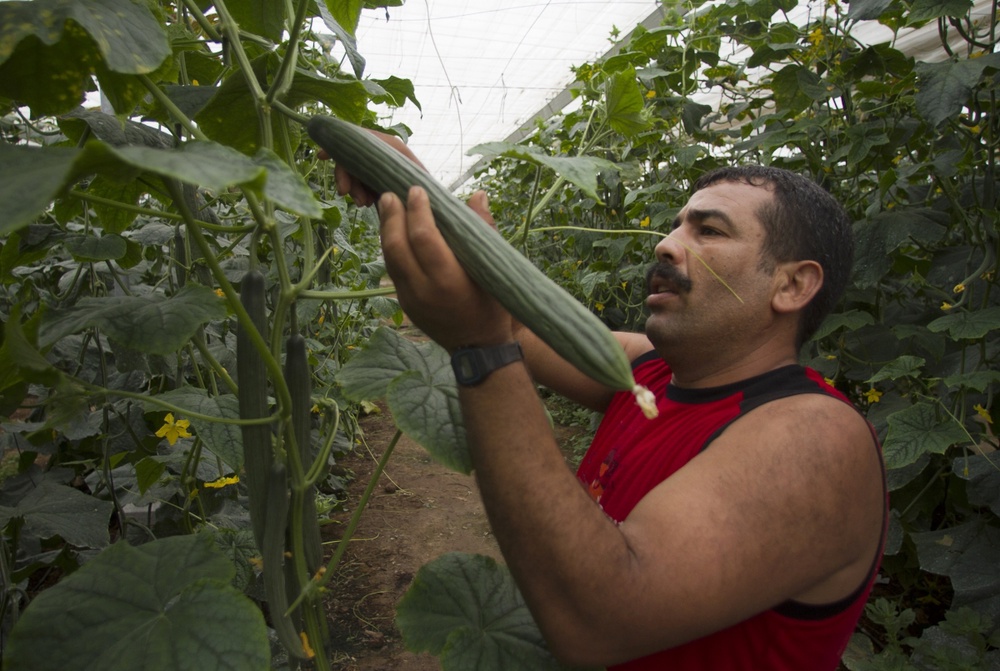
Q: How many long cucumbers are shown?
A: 4